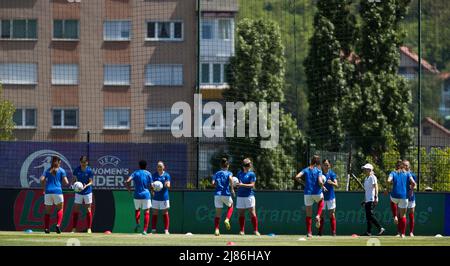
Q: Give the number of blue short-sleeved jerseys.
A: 10